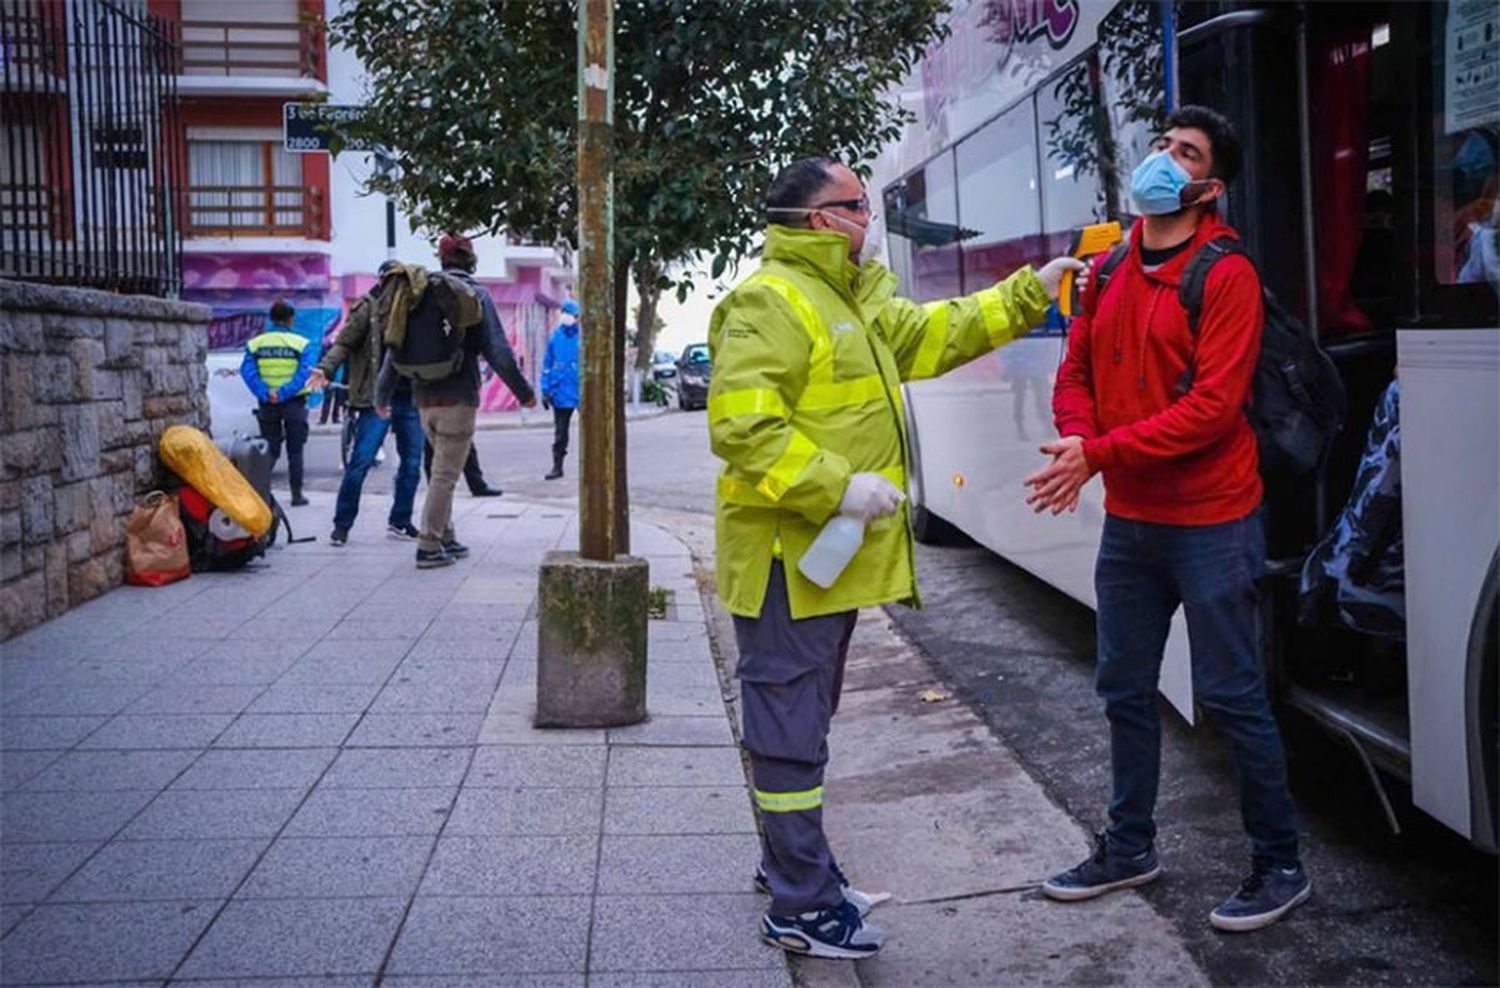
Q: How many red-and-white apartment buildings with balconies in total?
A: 1